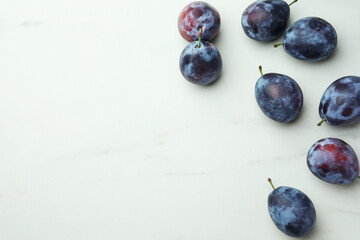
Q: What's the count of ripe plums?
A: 8